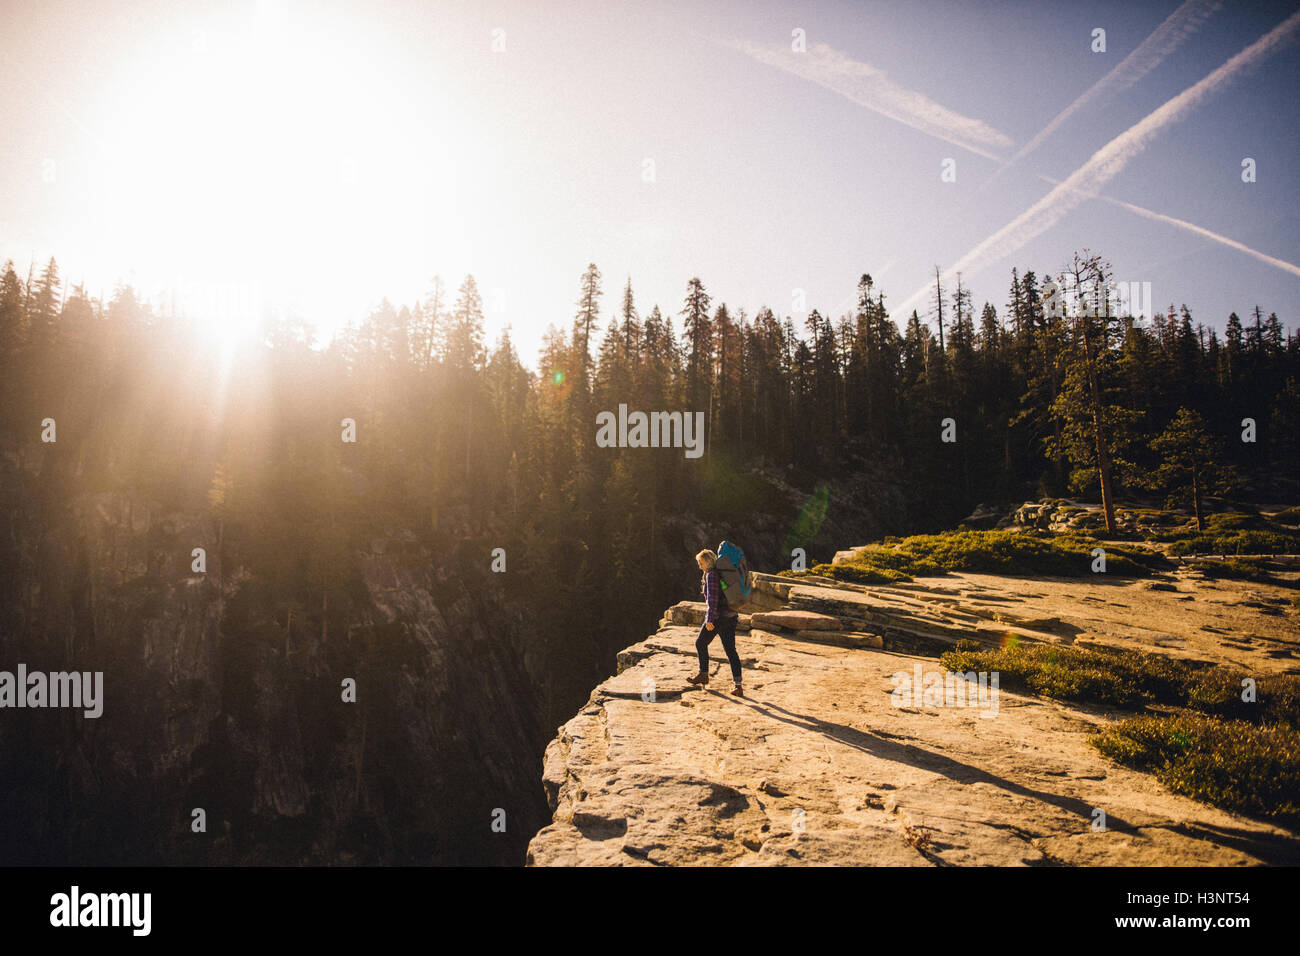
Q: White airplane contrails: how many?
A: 4